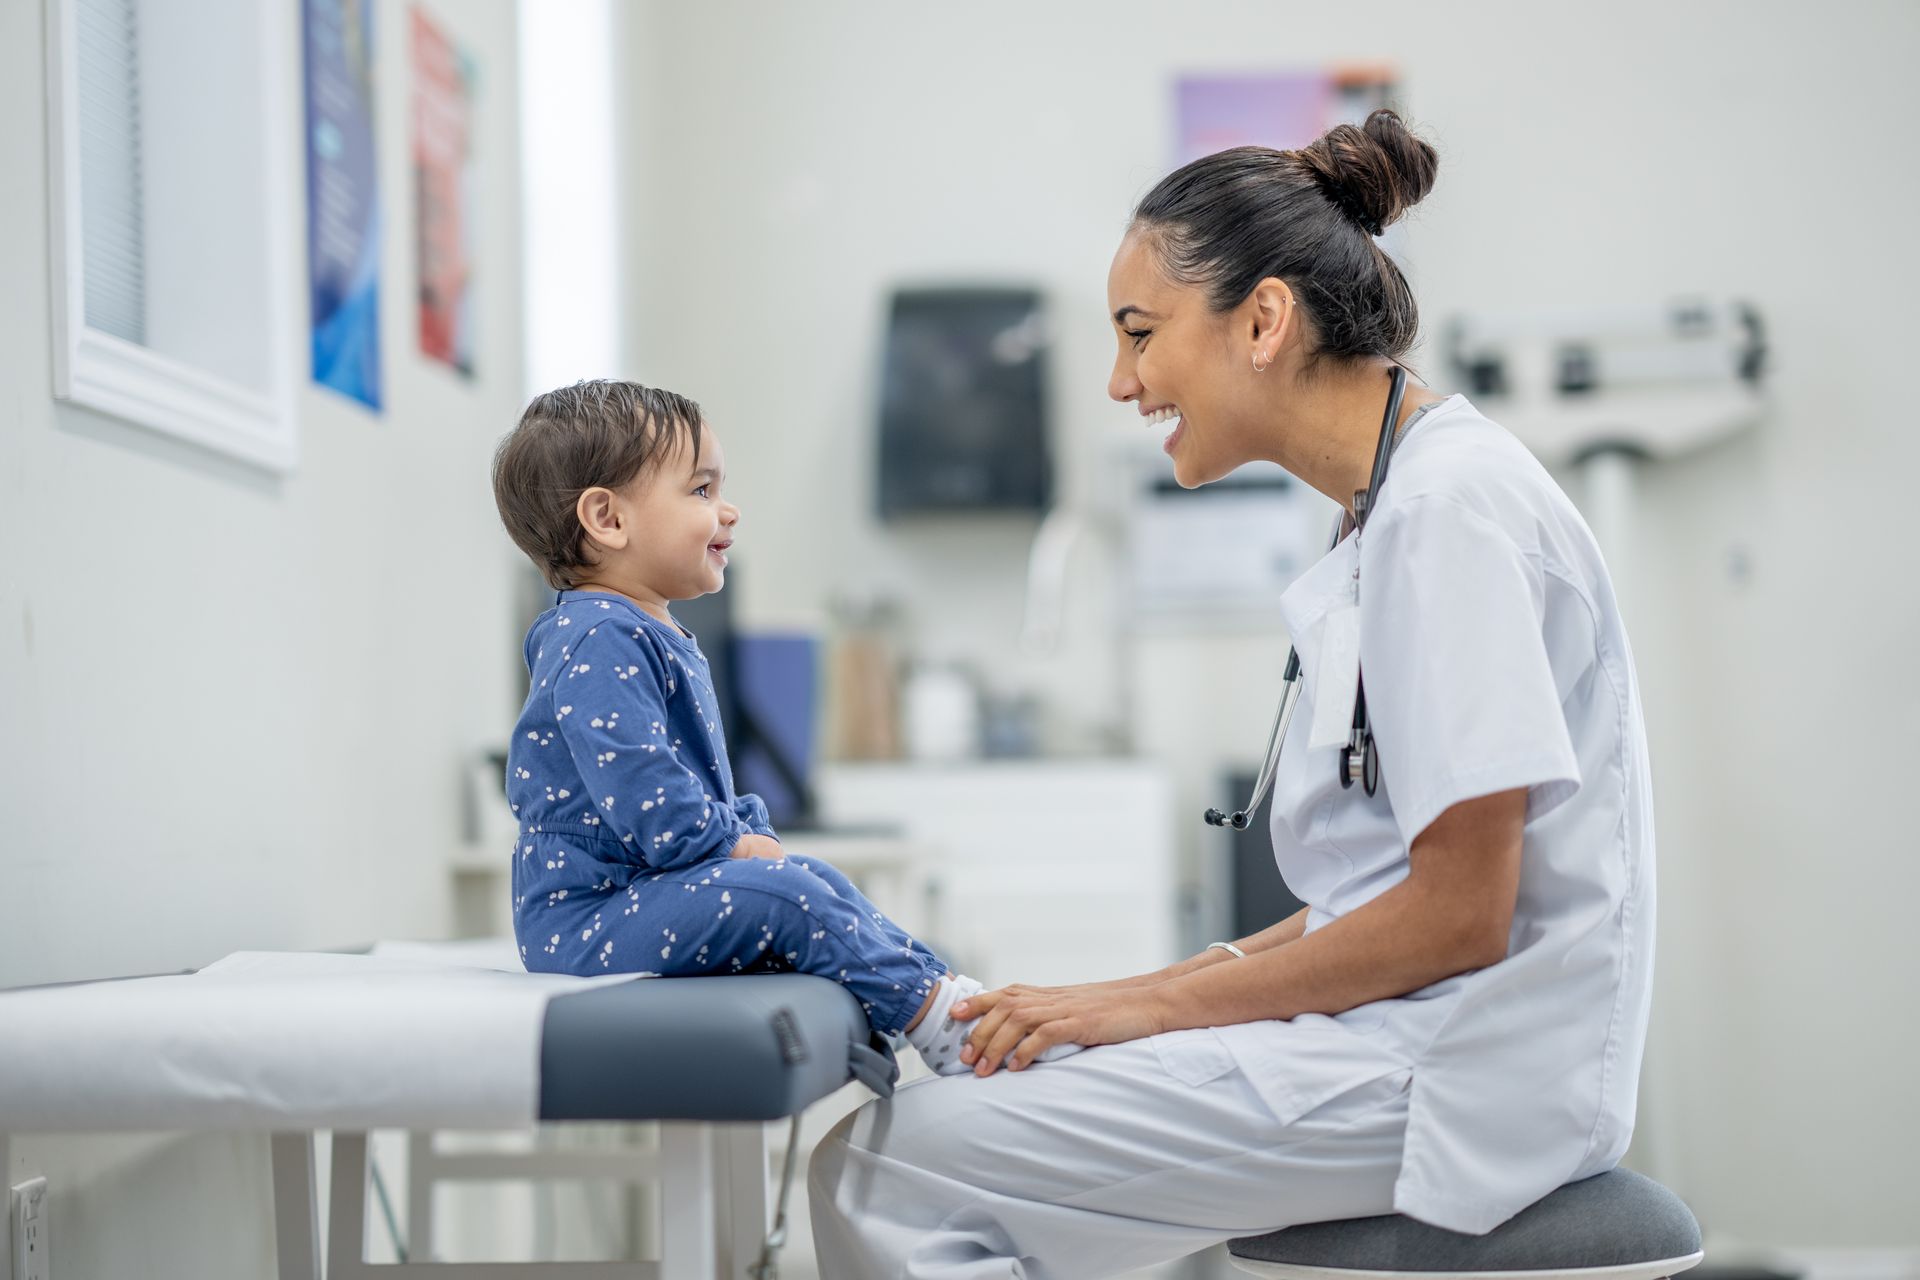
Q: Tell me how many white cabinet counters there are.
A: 1